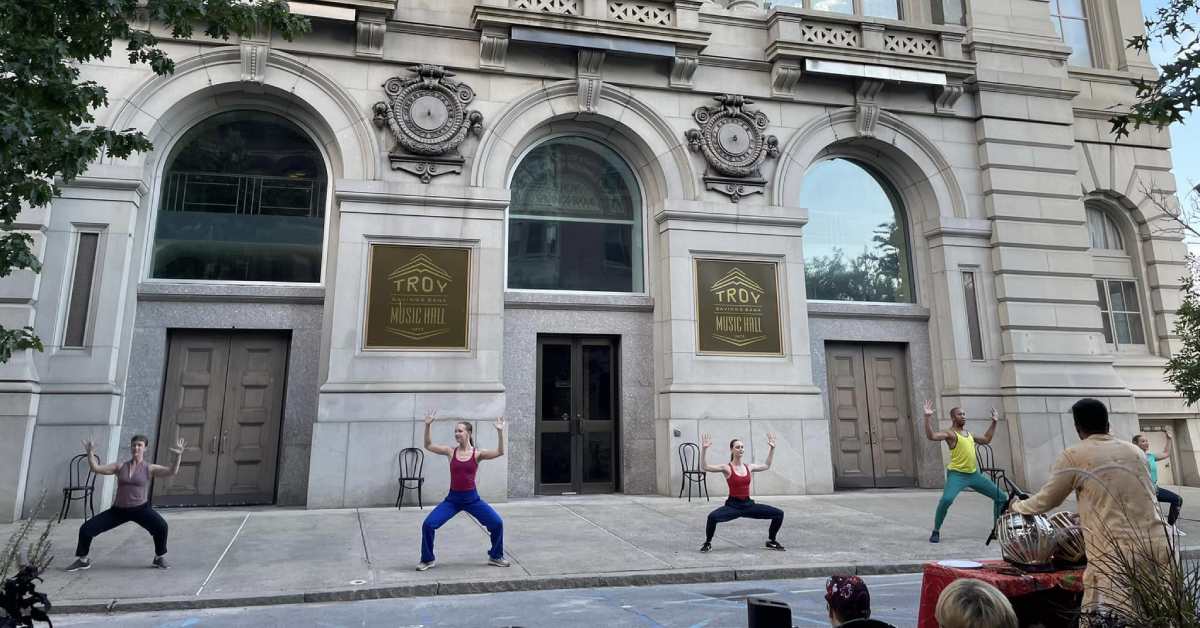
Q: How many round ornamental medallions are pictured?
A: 2